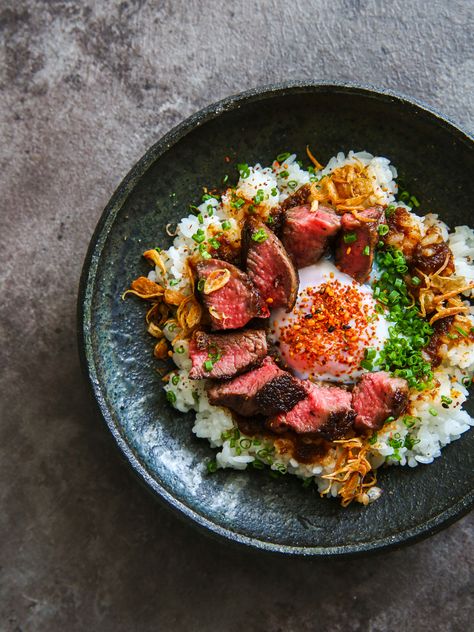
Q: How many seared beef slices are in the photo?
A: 8